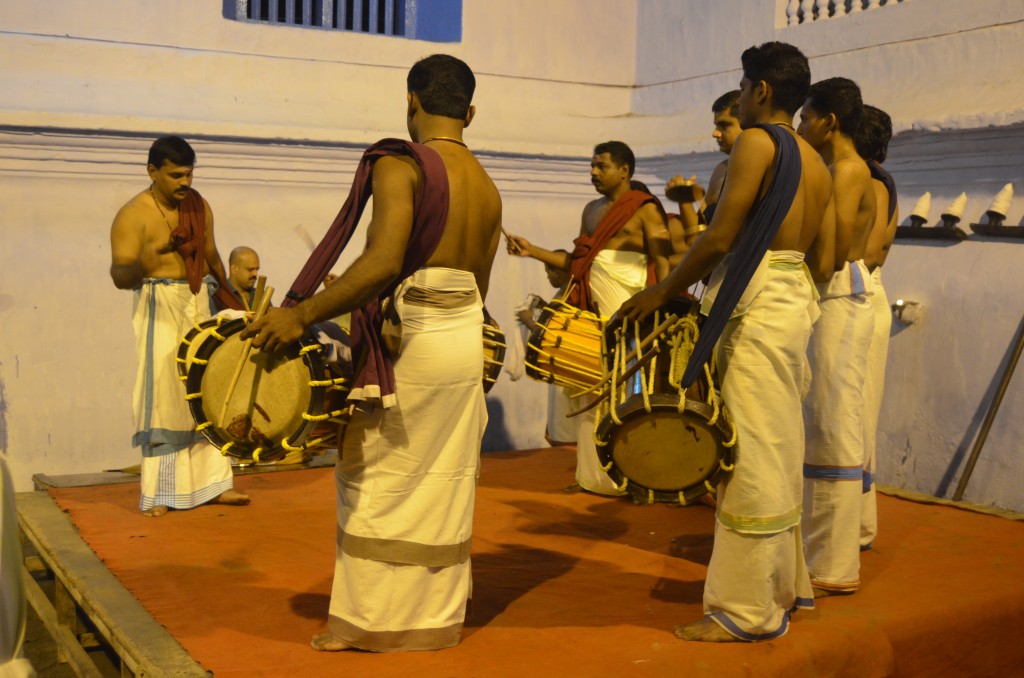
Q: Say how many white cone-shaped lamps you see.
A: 3